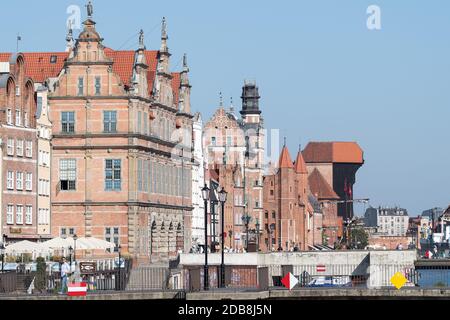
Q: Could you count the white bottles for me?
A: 0